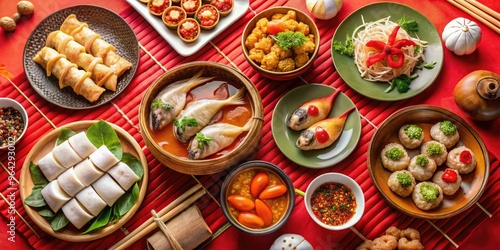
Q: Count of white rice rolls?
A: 11